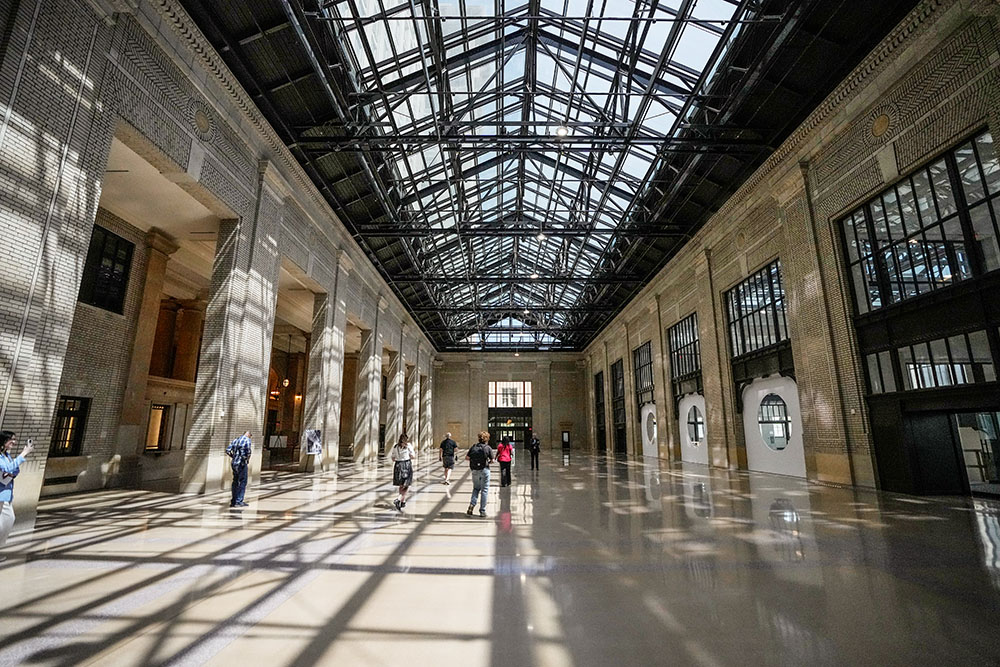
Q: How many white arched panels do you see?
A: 3